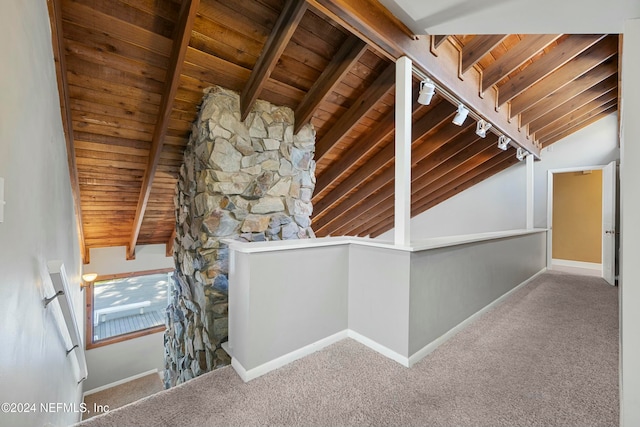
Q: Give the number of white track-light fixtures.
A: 5